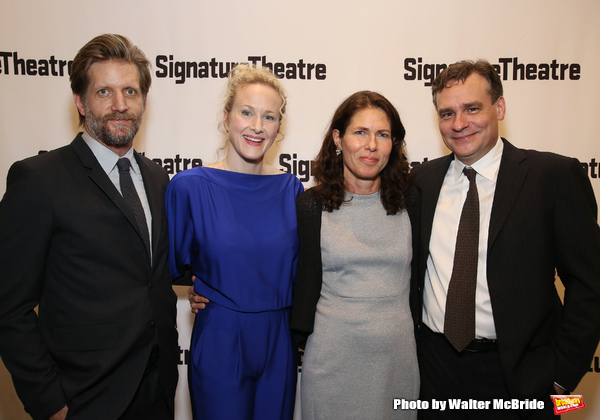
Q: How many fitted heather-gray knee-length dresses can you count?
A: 1